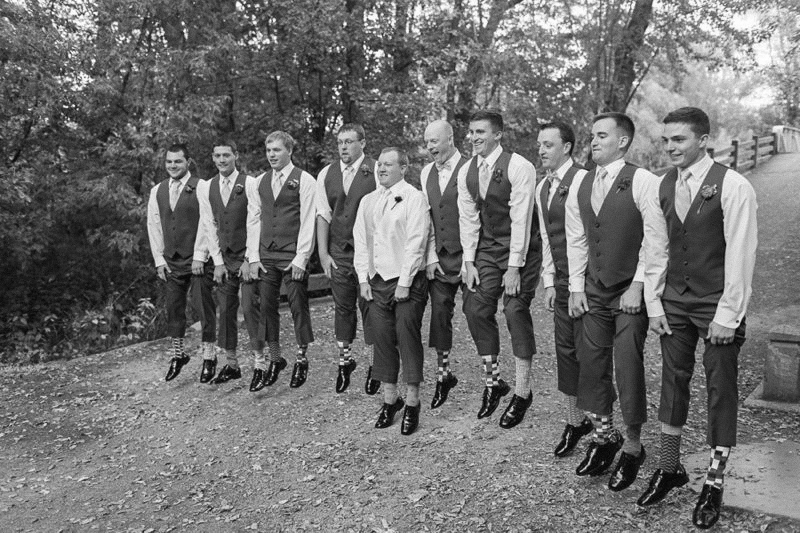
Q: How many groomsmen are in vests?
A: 9